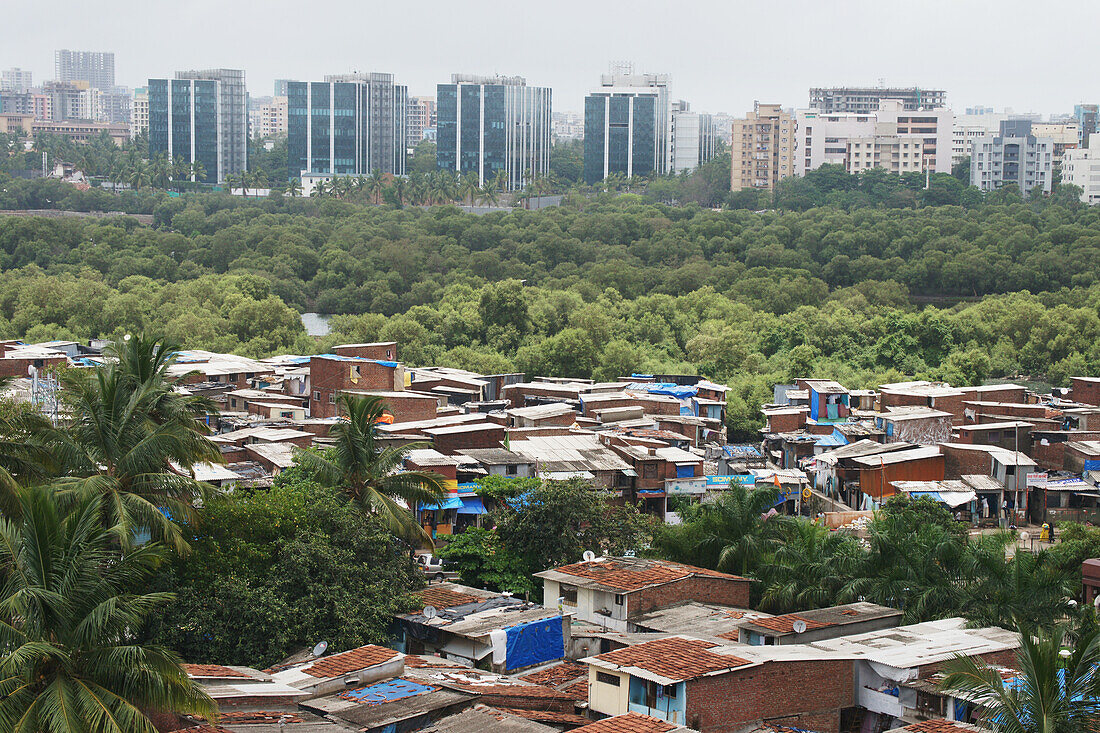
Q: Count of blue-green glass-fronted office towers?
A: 4